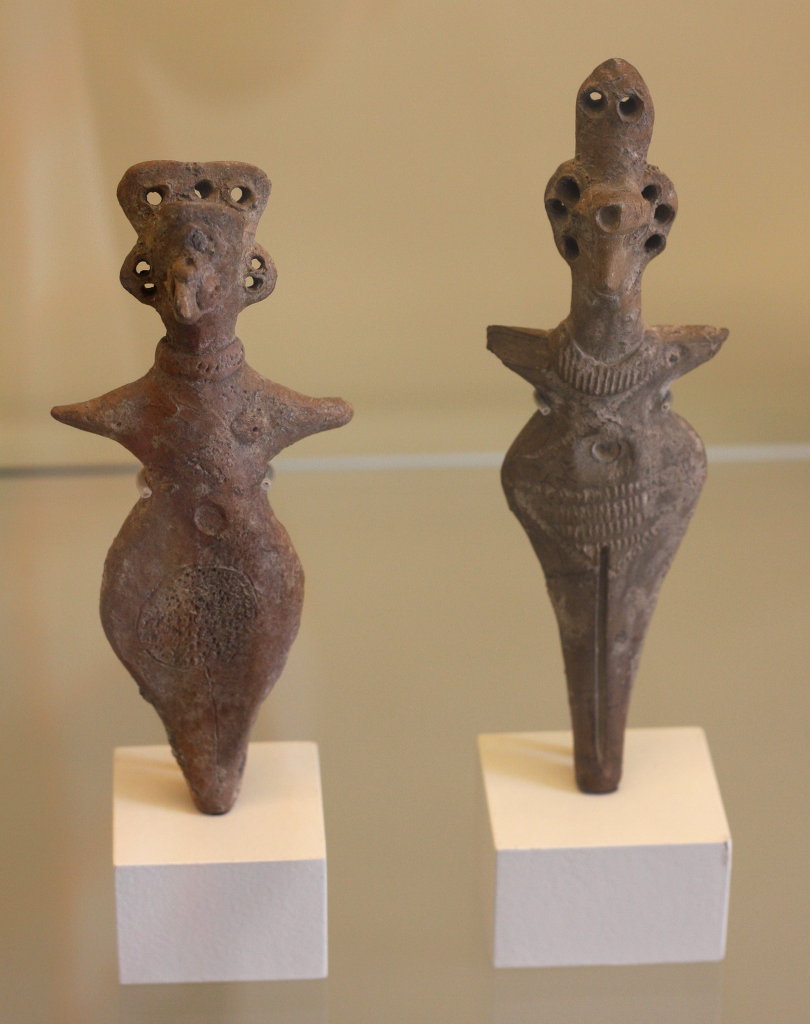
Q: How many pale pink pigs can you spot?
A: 0